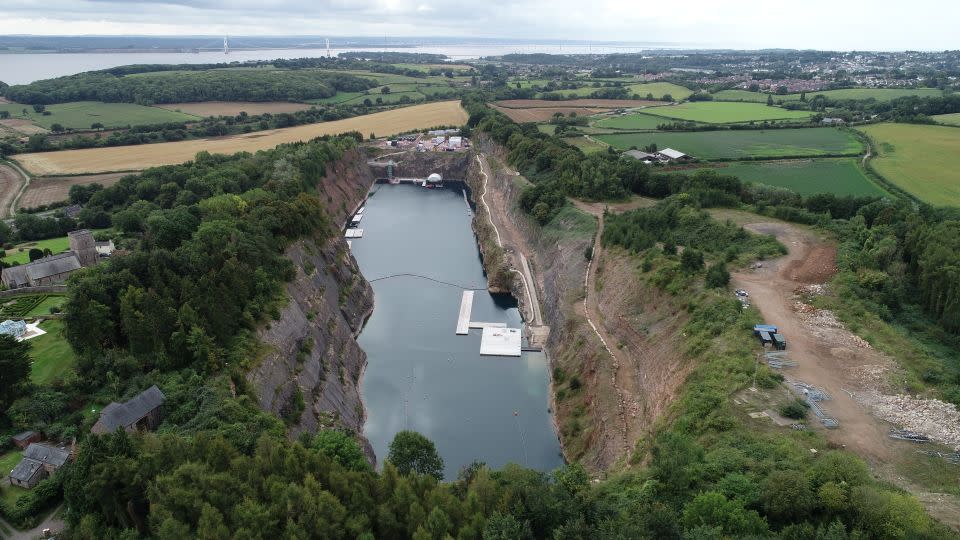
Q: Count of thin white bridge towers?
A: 2